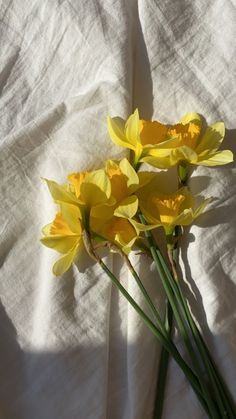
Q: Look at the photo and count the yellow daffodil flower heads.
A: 7